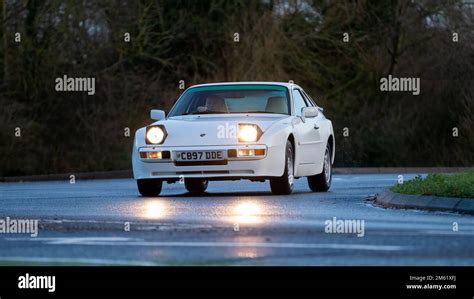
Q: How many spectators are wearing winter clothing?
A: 0